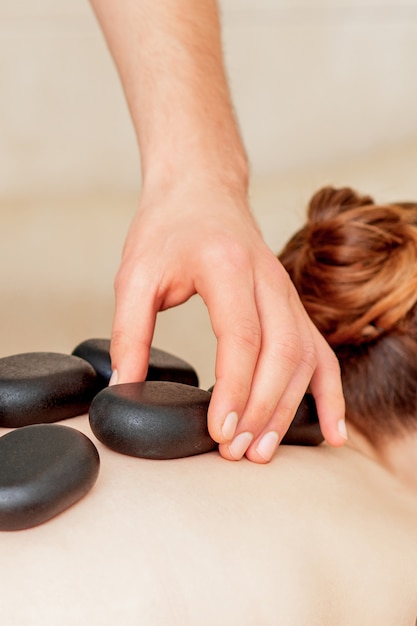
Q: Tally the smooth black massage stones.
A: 5